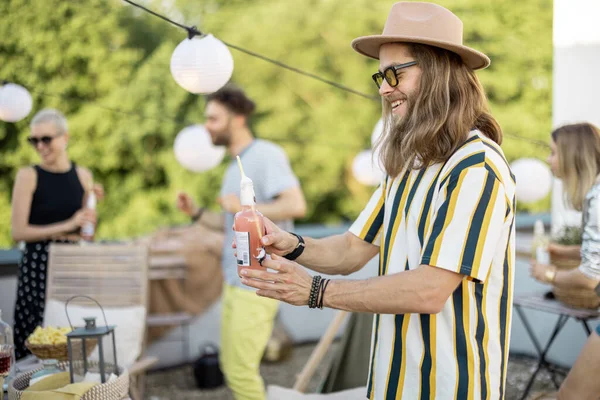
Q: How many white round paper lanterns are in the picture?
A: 6